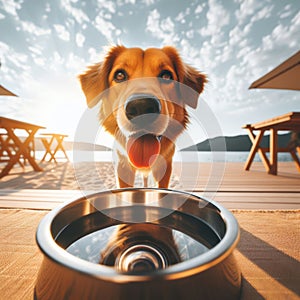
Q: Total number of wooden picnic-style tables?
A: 3